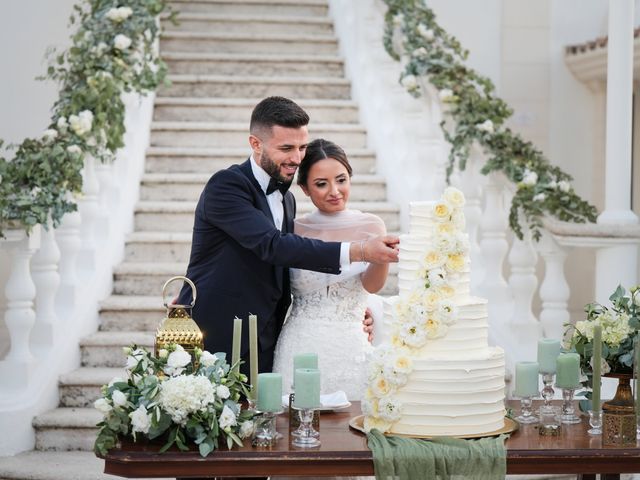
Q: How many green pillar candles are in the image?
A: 6